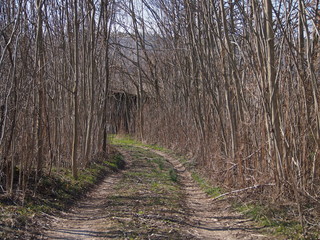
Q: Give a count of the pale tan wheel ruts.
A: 2